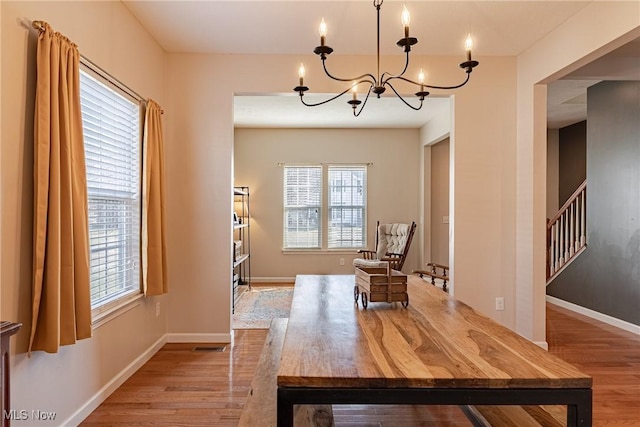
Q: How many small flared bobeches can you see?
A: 6